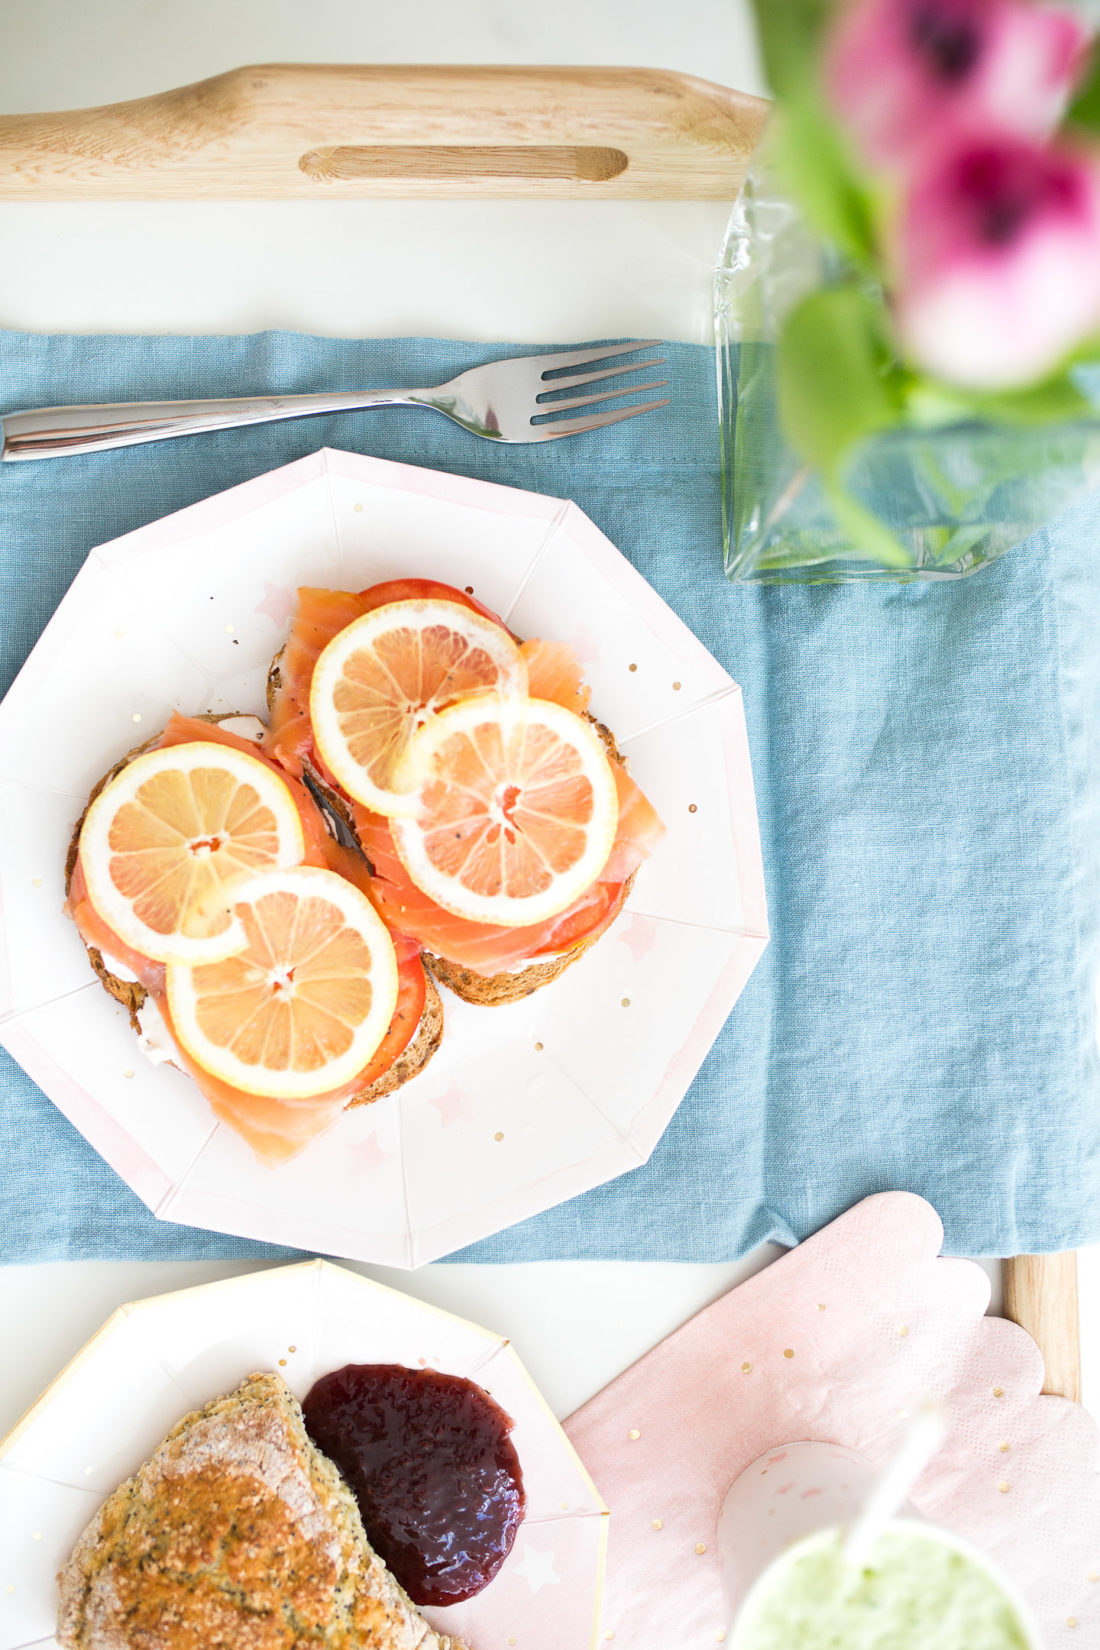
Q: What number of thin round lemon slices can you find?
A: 4